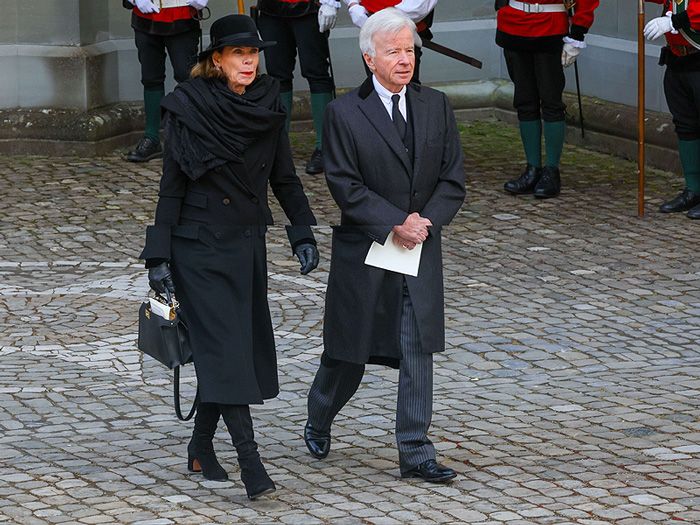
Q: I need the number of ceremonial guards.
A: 5